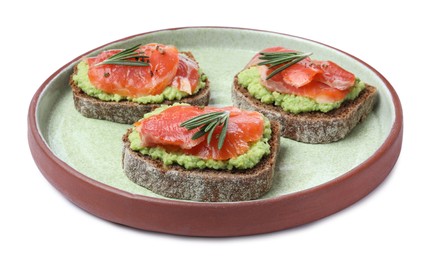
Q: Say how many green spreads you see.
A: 3